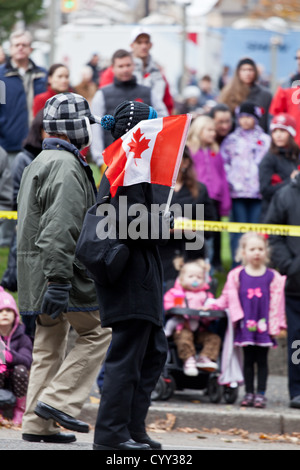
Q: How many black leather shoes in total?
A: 4